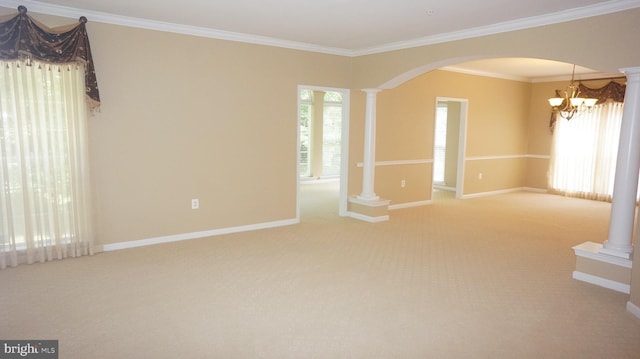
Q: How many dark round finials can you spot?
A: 2